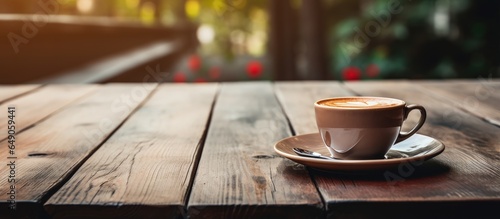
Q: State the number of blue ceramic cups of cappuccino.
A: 0